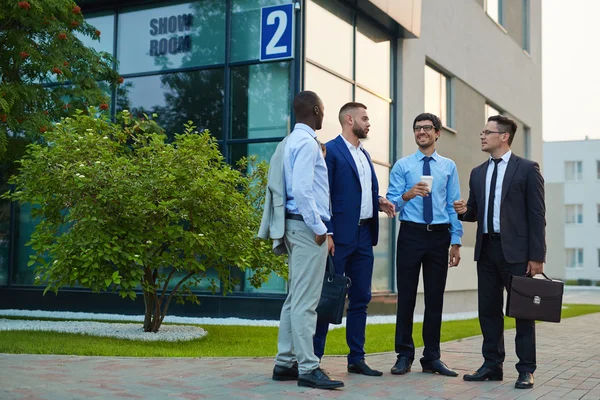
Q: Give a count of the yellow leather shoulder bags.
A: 0